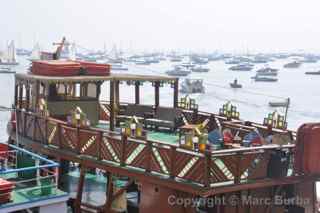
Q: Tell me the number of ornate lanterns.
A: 7